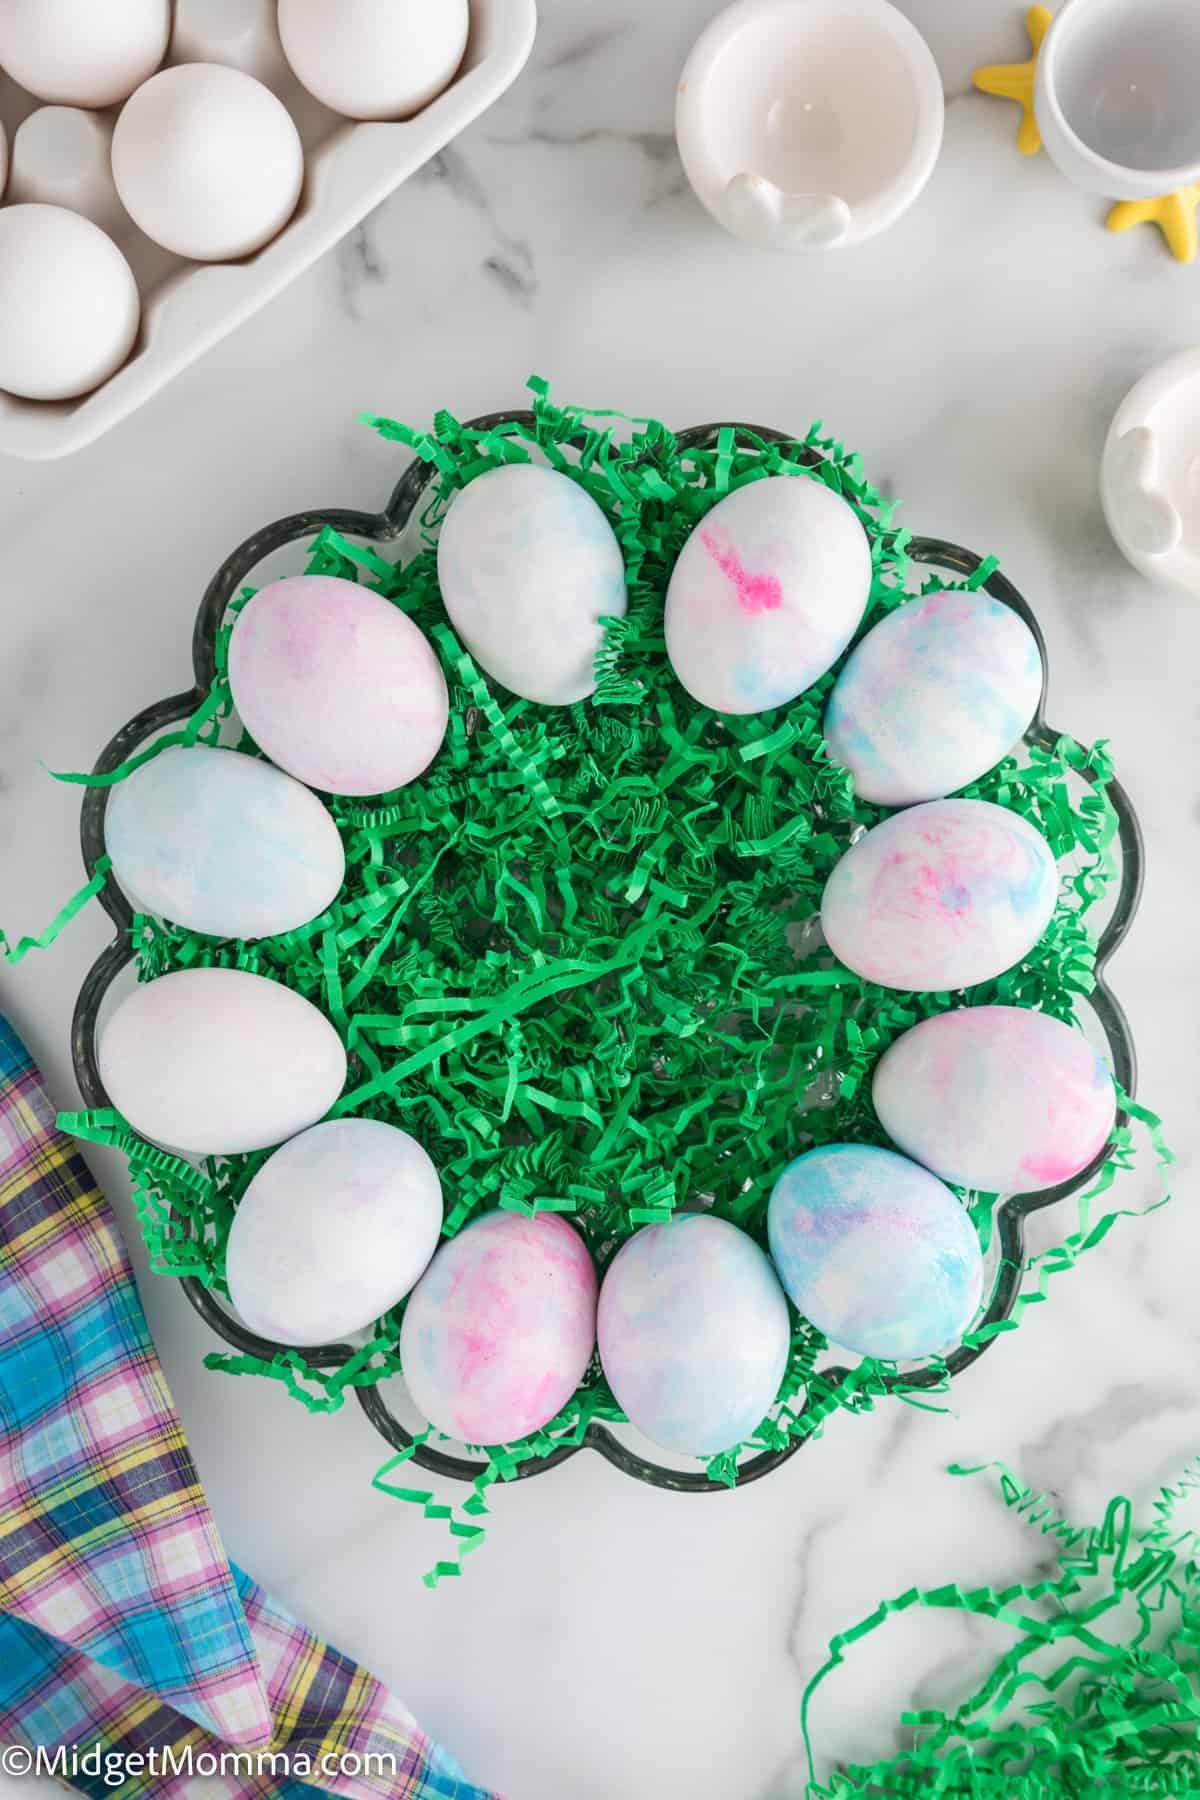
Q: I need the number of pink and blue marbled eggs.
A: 12